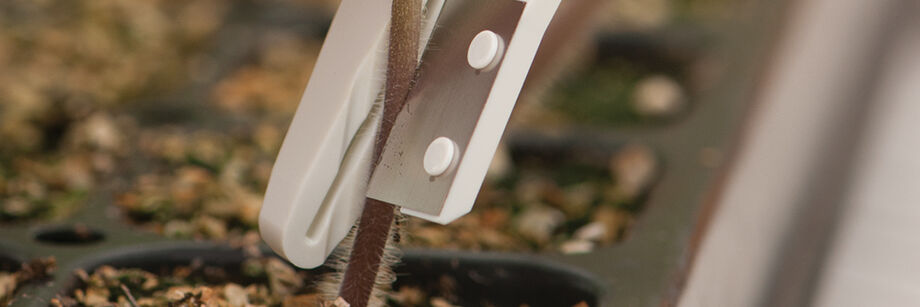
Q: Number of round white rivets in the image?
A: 2